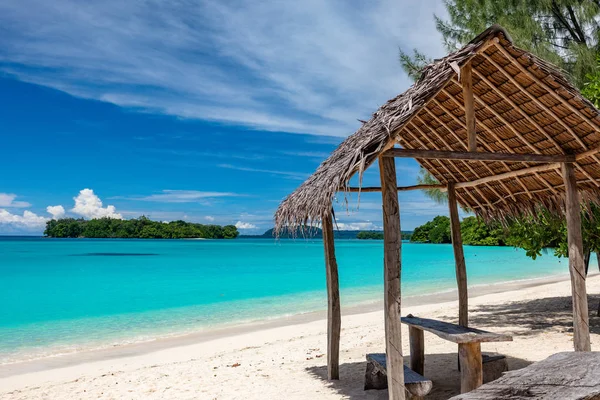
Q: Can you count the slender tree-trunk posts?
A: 4